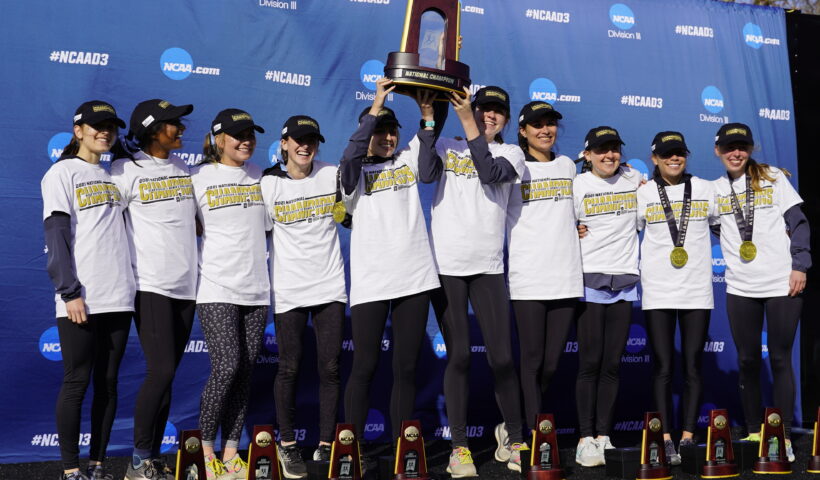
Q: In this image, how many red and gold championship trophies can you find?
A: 10